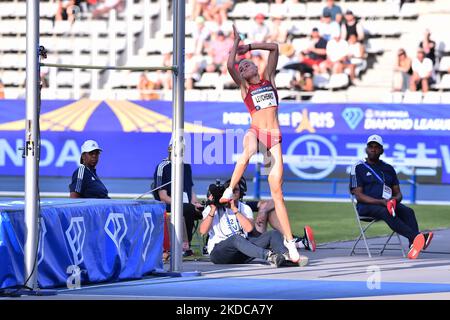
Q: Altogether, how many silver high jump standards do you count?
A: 2